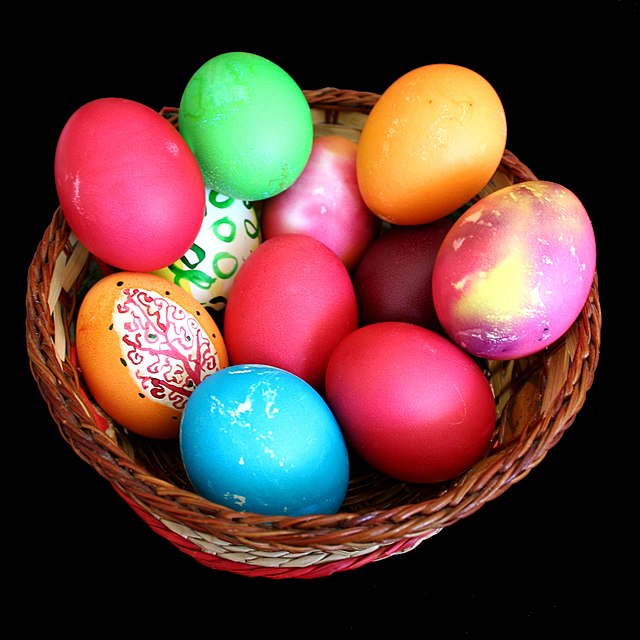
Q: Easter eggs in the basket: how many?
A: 11